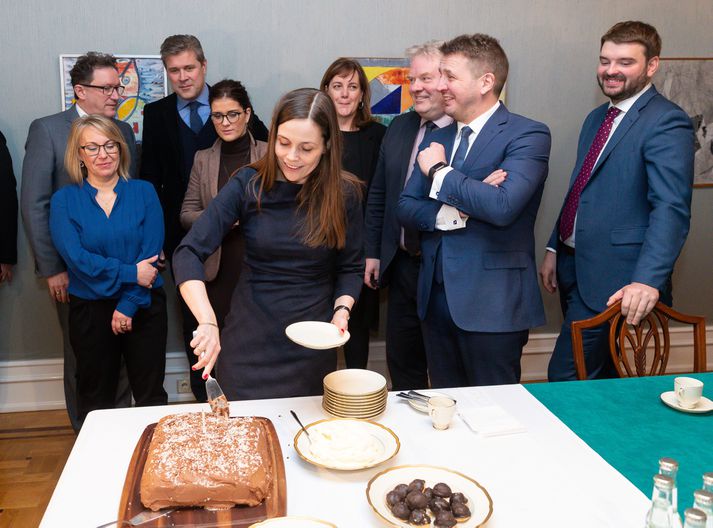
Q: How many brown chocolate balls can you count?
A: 12